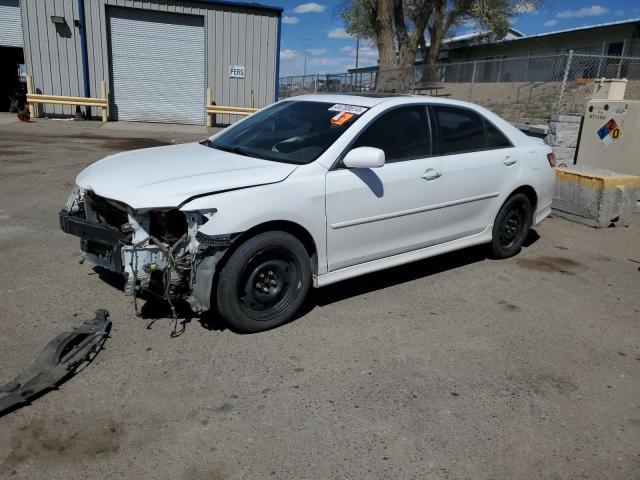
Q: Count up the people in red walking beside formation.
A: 0